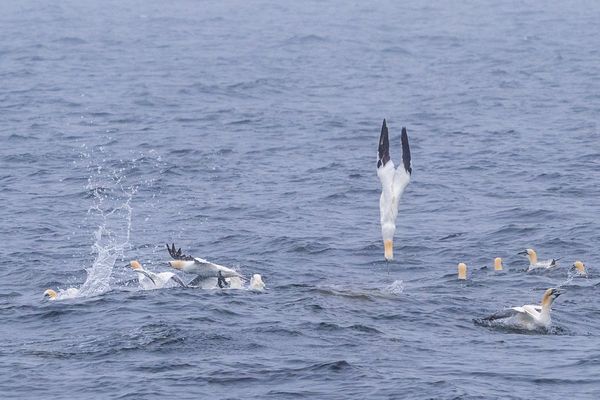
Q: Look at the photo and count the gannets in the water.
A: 9